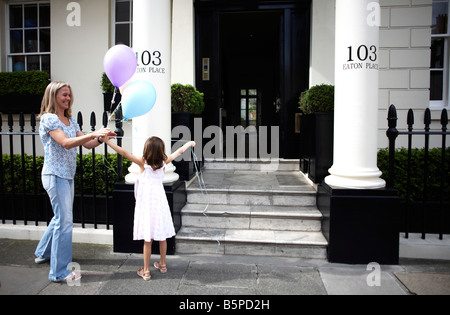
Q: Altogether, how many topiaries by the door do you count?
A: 2